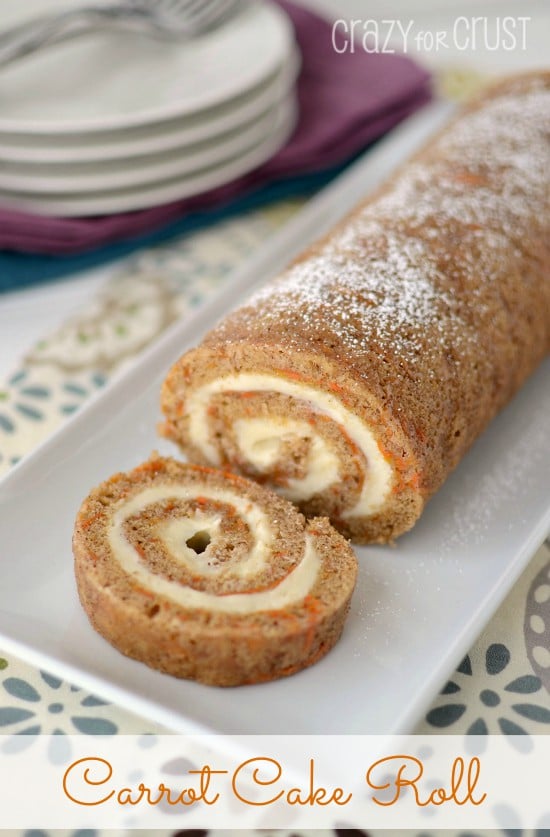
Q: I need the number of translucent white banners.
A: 1